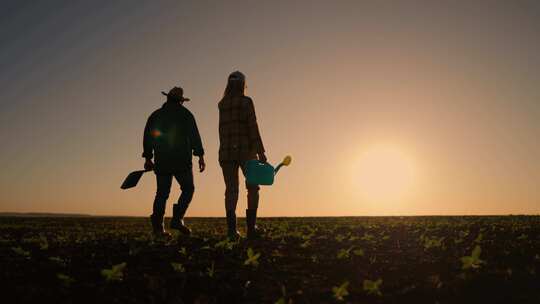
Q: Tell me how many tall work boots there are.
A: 4